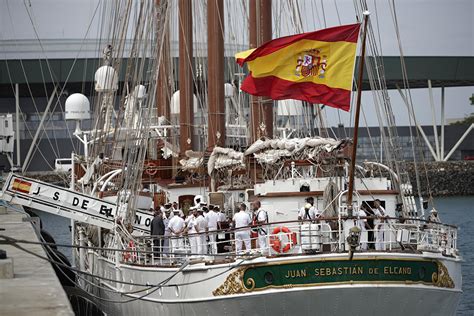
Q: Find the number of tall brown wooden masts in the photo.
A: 4